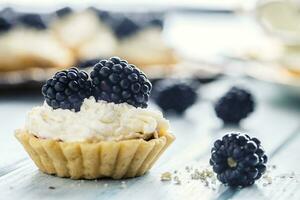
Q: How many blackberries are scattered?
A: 3